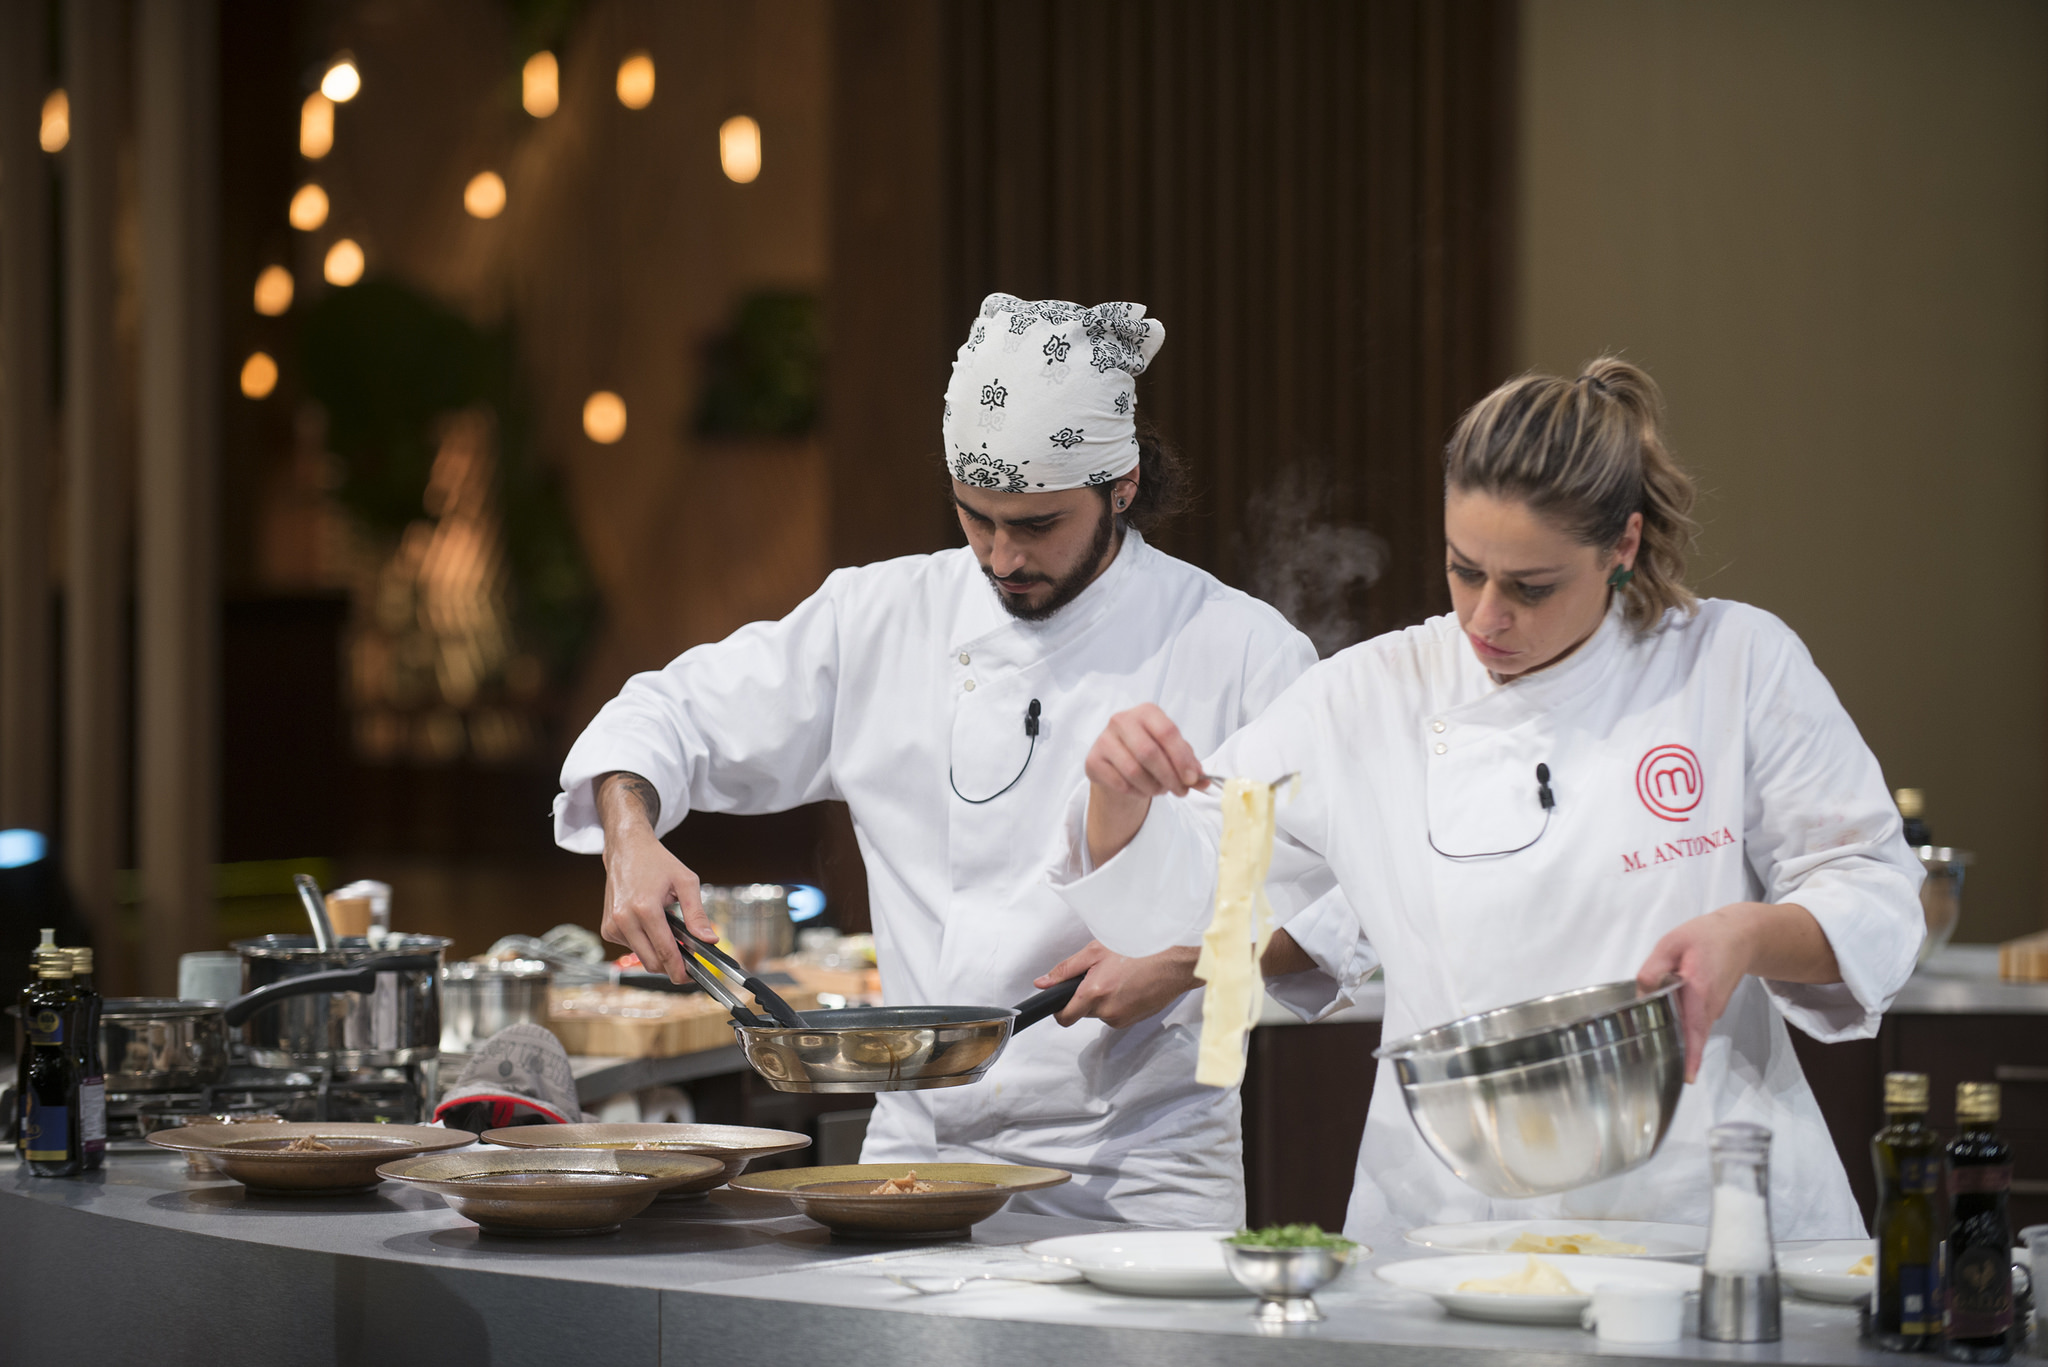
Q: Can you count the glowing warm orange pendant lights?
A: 12